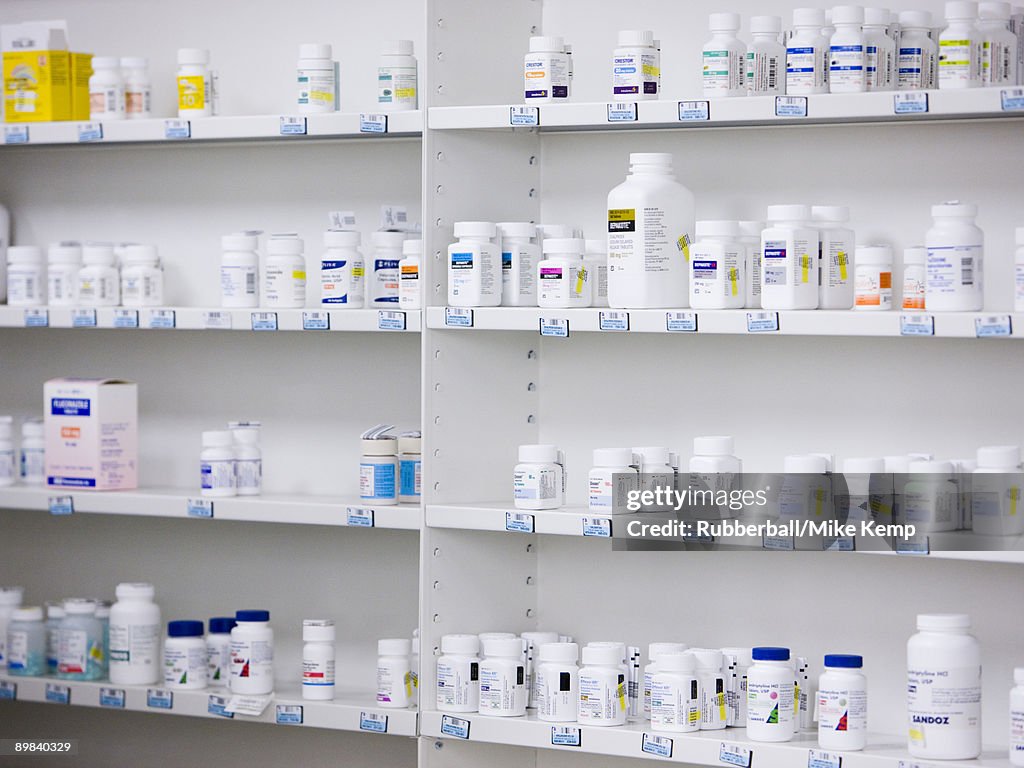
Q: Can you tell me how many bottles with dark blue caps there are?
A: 5